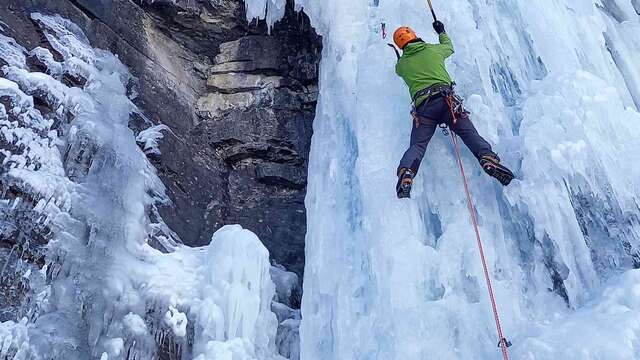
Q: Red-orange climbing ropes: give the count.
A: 1